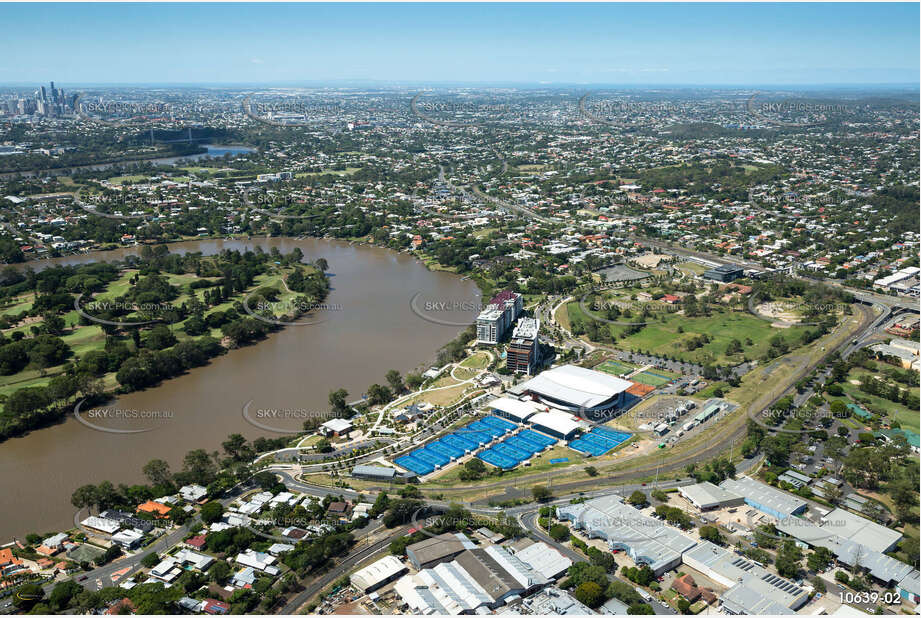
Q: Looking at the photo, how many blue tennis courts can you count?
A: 14